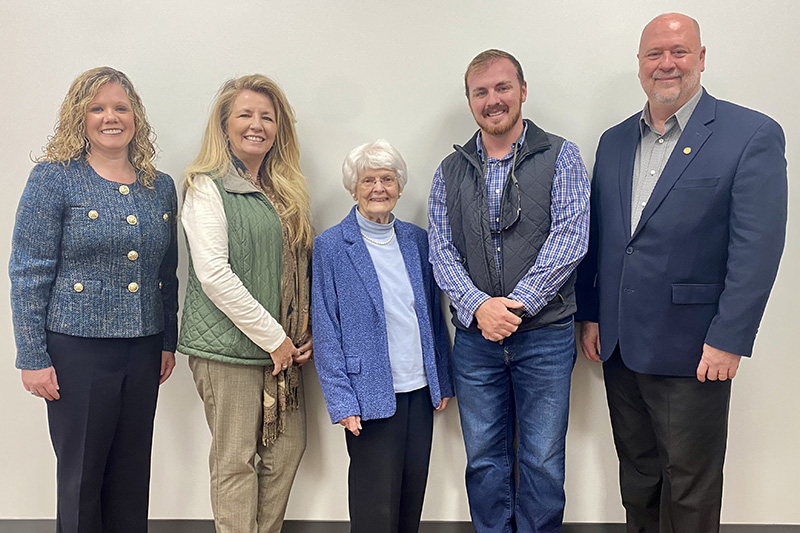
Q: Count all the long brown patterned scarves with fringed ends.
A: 1